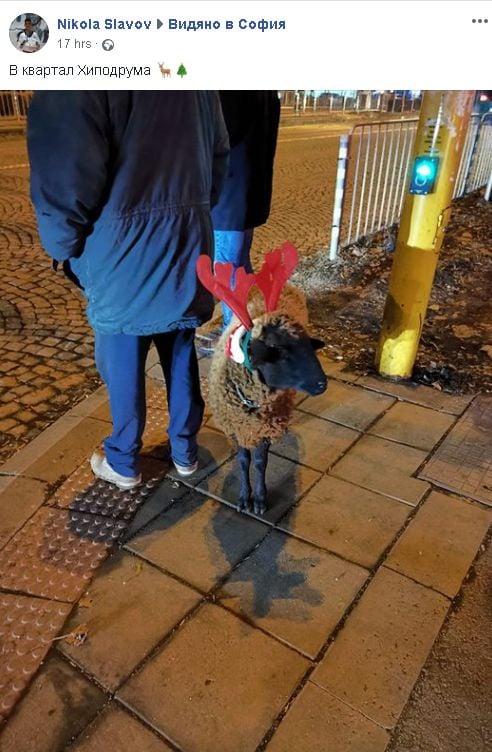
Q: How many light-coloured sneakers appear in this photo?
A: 2